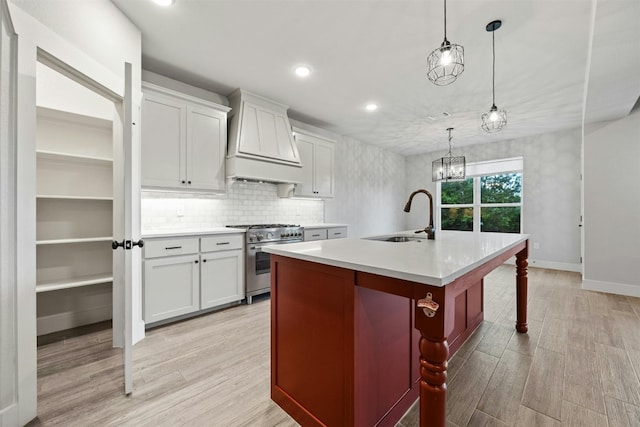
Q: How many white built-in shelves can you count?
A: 5